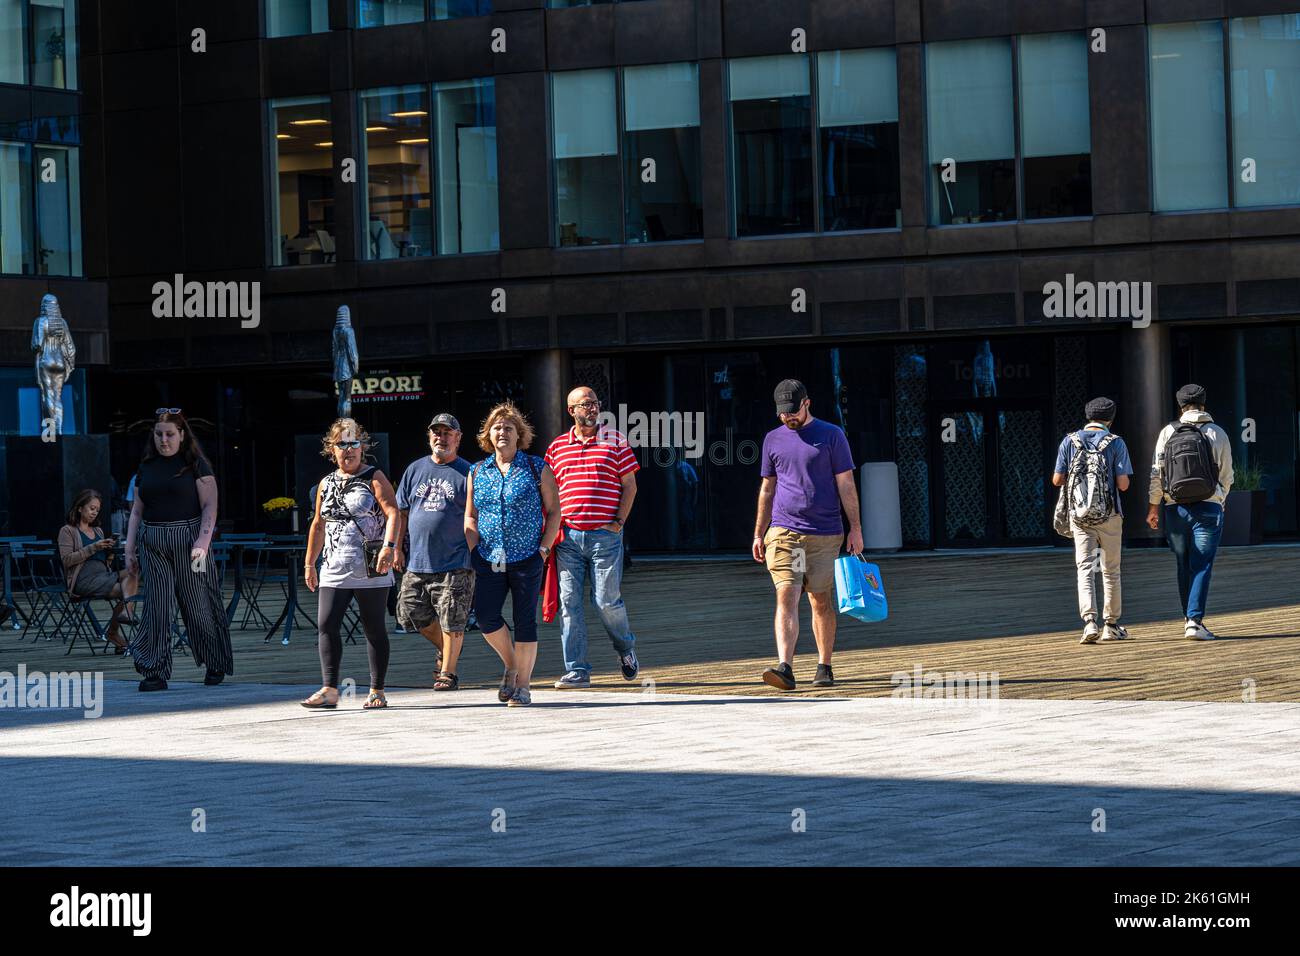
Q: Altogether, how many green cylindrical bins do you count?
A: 0